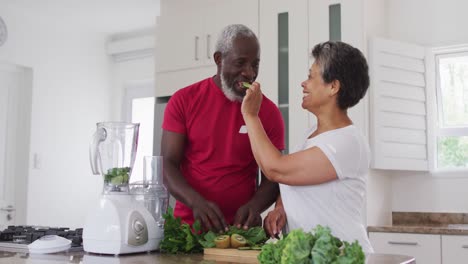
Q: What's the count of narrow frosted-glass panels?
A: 2